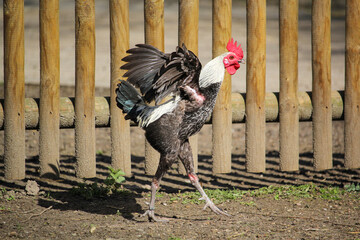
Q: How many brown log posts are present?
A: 11